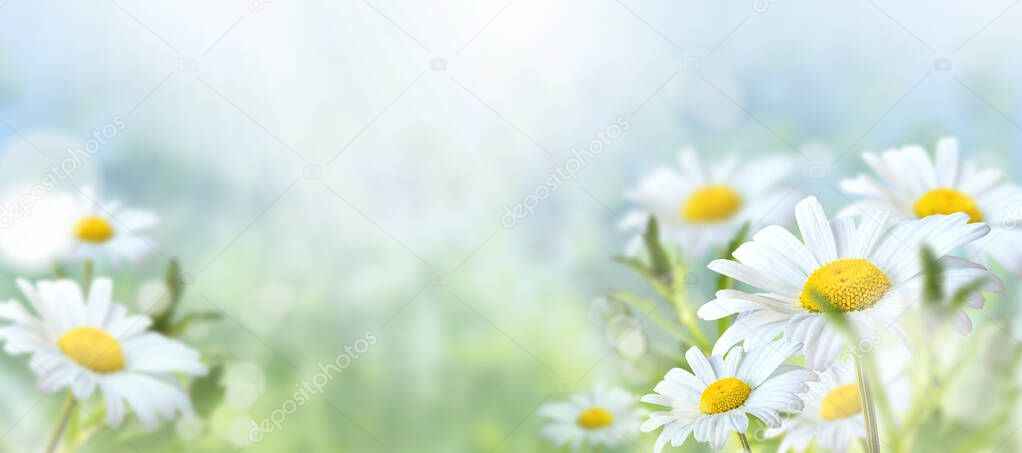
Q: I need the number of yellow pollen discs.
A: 8